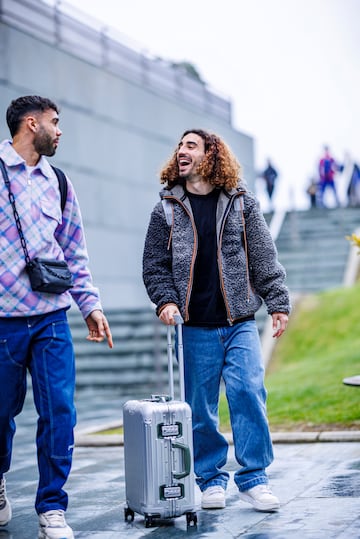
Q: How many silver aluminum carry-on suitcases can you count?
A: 1